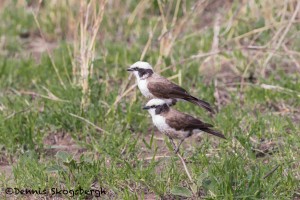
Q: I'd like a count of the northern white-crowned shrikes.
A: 2